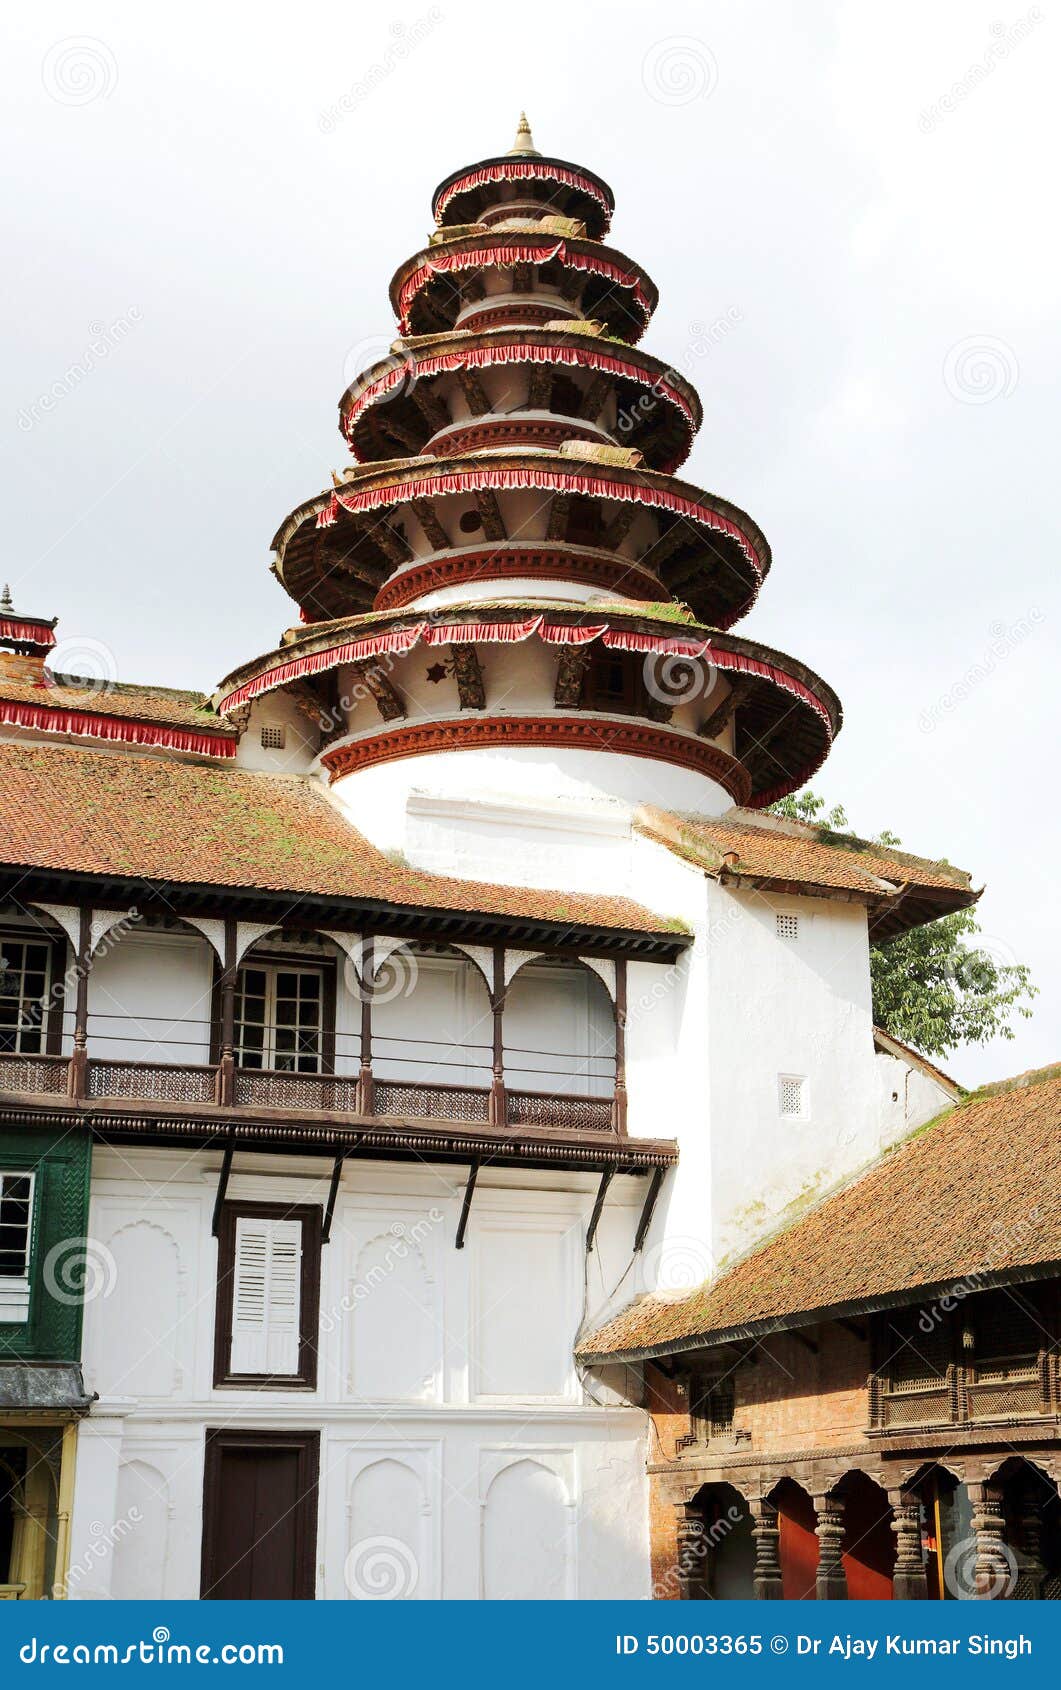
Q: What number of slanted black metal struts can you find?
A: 5